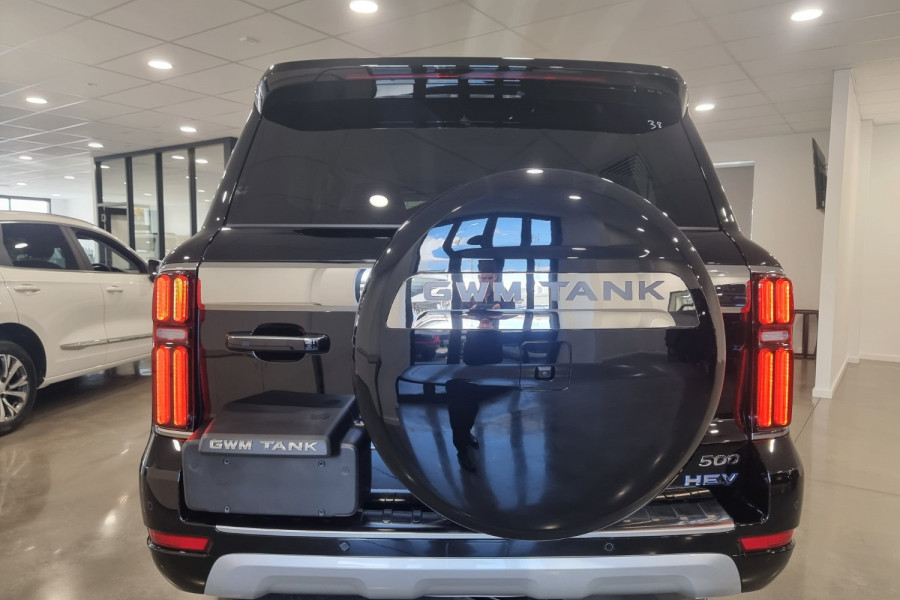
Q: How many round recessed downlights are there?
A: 11